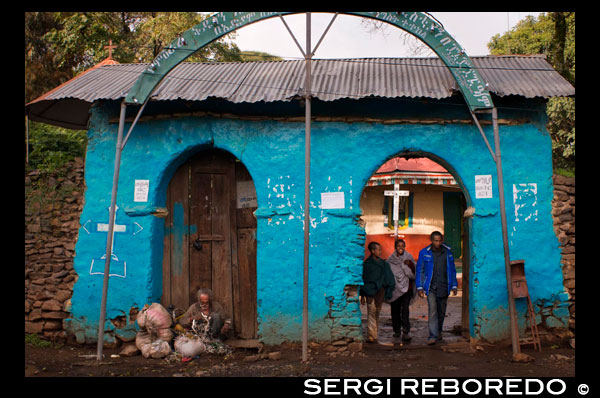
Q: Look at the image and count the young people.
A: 3